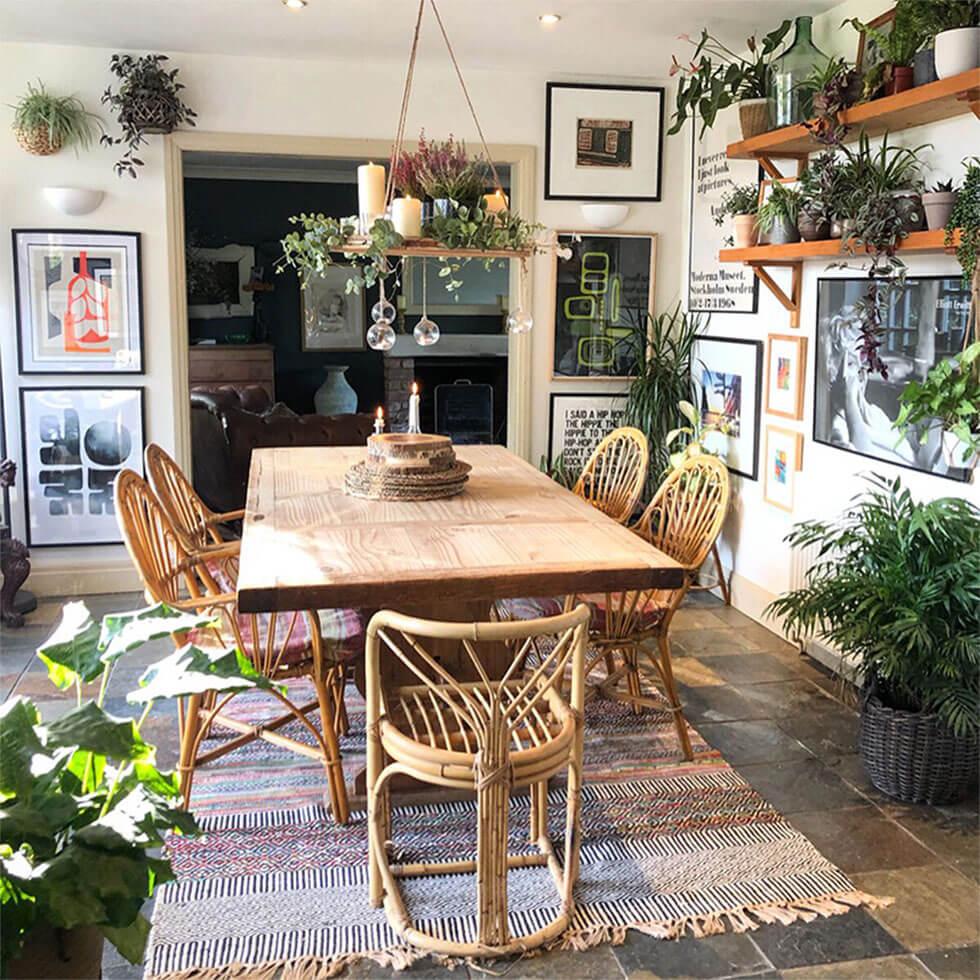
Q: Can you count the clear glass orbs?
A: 4